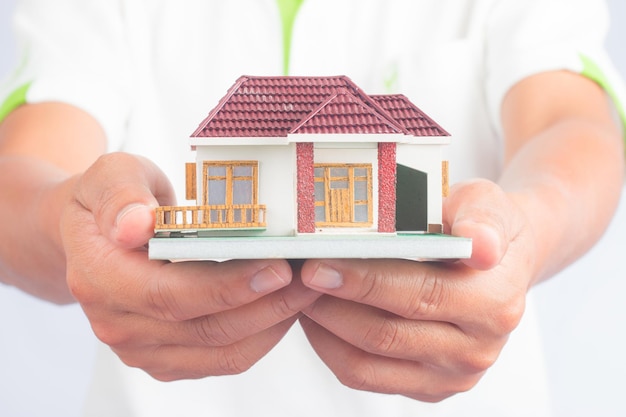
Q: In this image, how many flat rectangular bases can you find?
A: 1